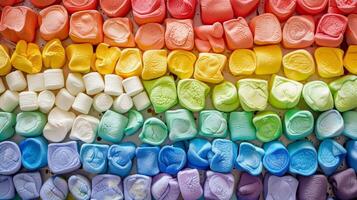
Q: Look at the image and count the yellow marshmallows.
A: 14